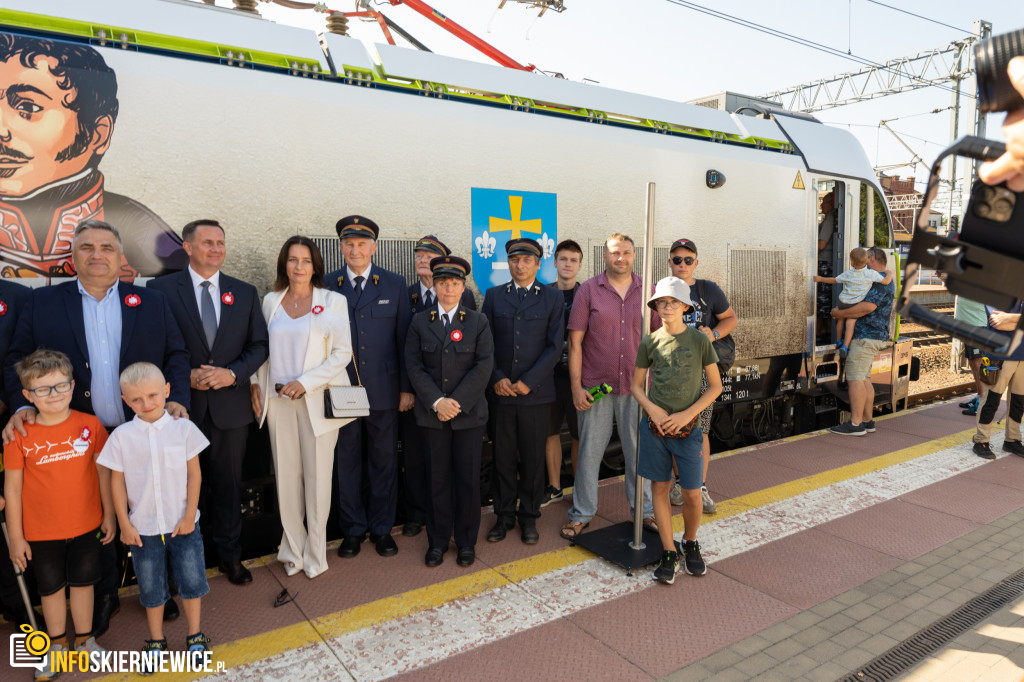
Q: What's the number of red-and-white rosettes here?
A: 6